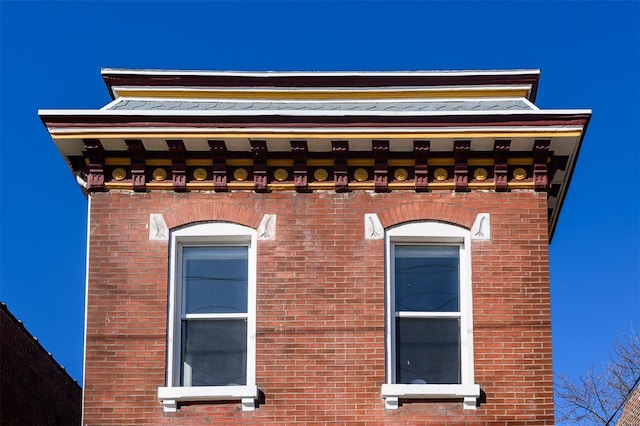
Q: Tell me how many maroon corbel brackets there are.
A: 12